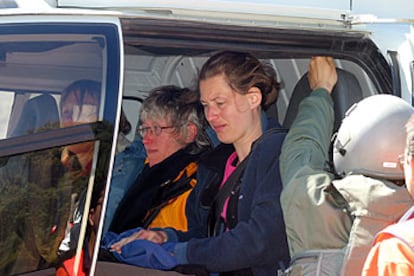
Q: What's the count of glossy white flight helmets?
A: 1